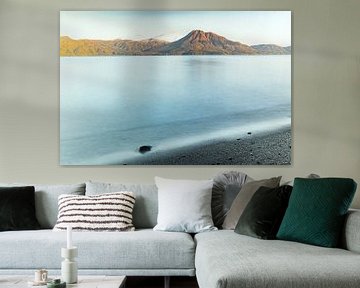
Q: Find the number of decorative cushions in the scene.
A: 7